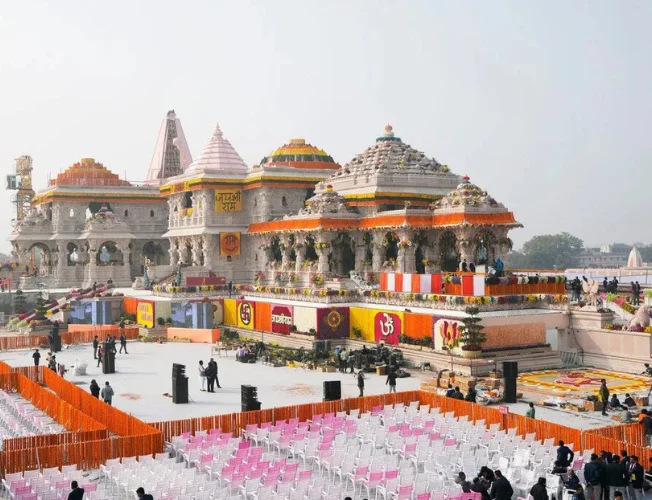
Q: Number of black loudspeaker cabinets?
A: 6